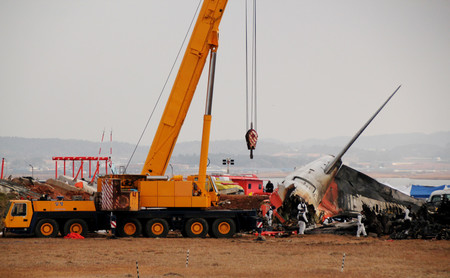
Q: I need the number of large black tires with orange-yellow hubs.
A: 6